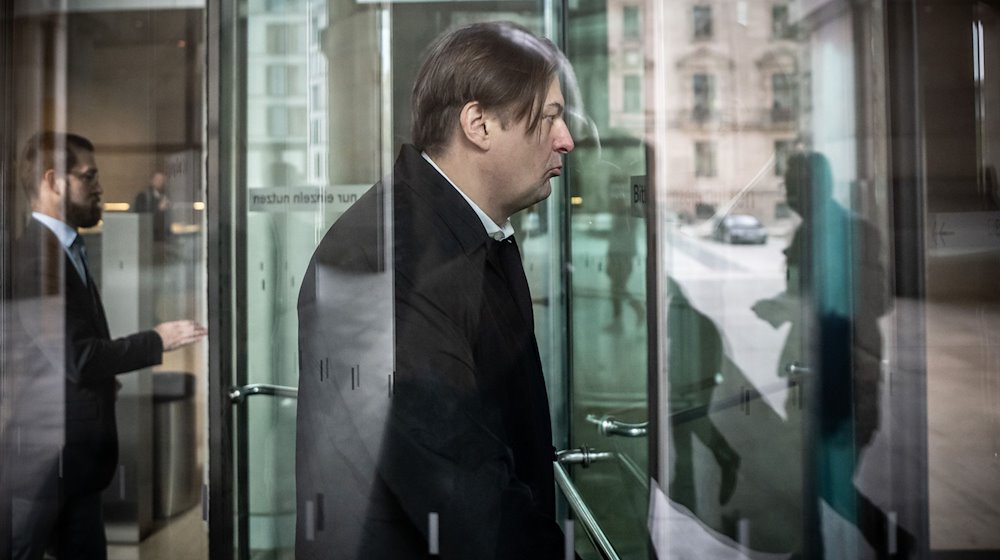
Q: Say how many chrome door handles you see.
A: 3